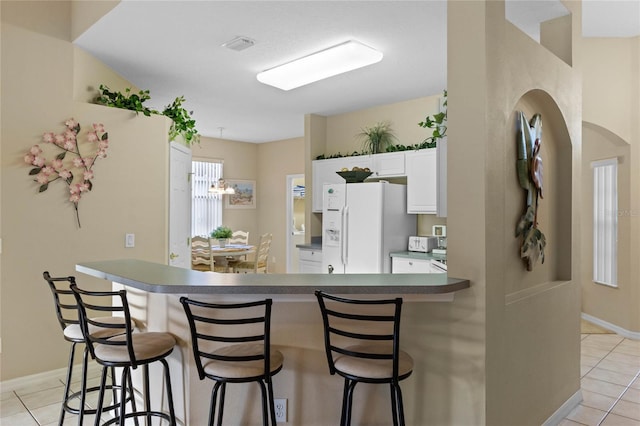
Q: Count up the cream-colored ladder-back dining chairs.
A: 3